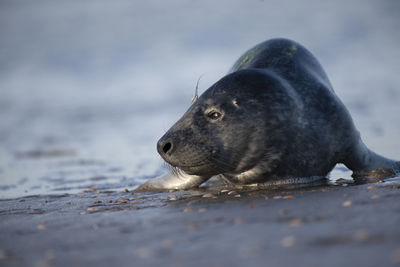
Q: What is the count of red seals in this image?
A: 0